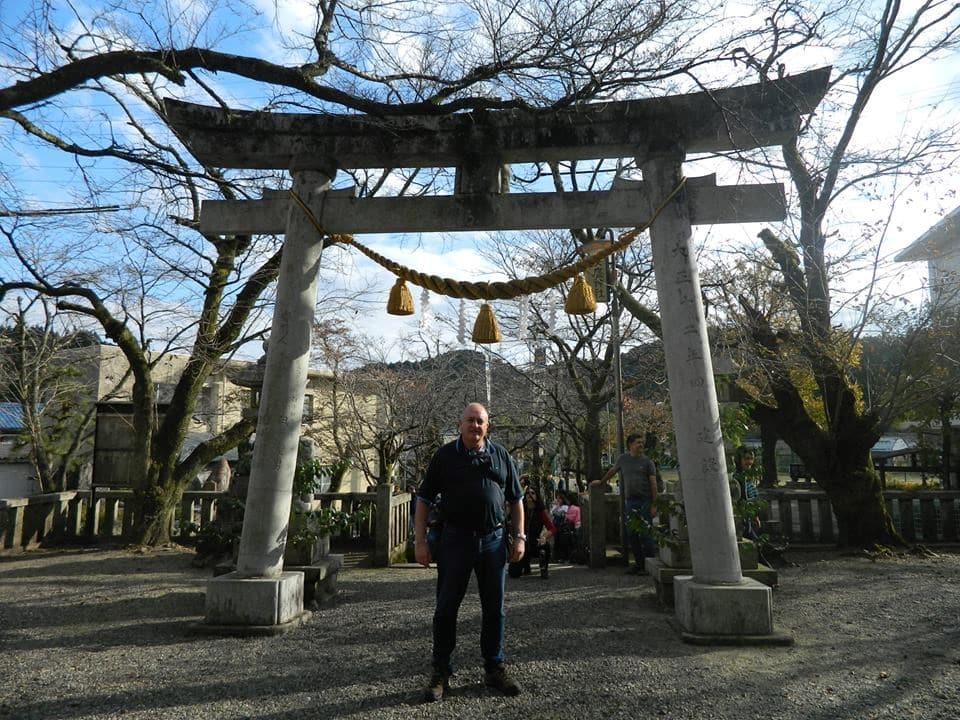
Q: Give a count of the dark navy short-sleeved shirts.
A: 1